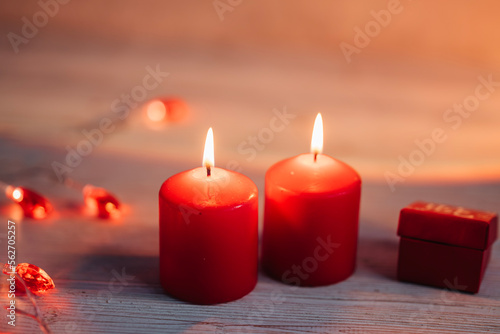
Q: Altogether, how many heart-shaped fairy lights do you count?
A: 4